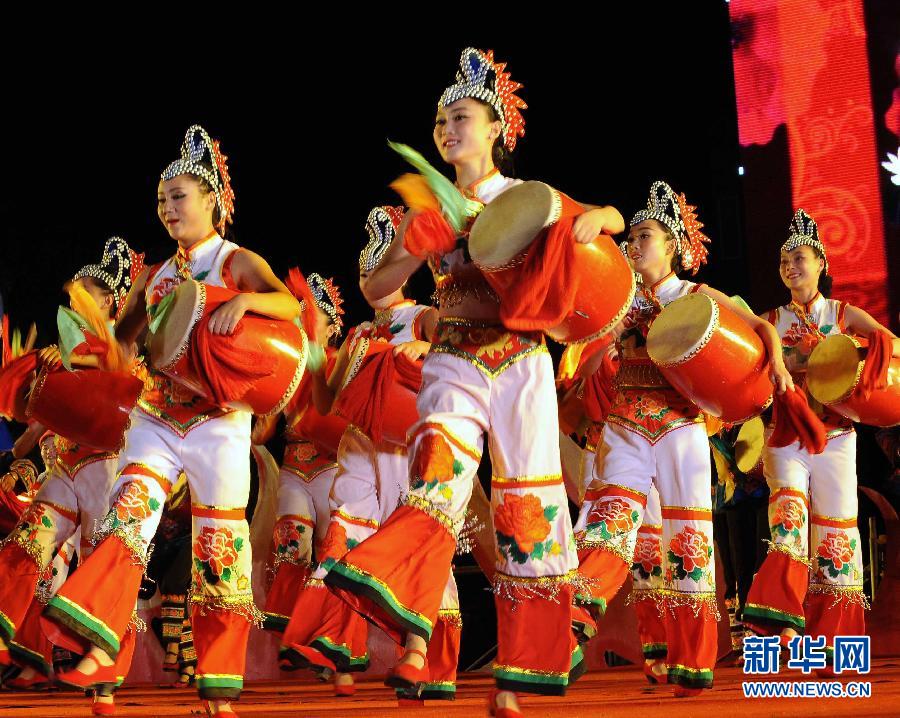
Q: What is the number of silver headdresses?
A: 7